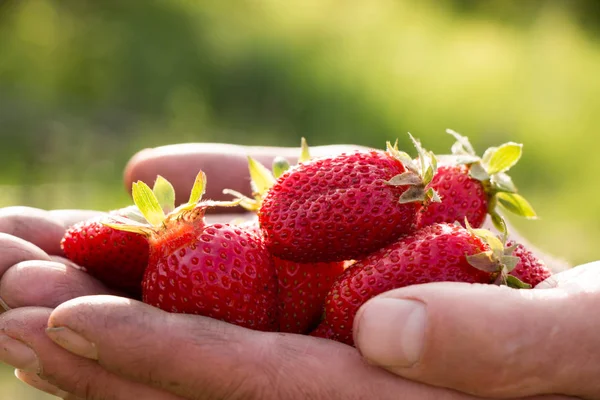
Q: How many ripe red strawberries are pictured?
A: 7